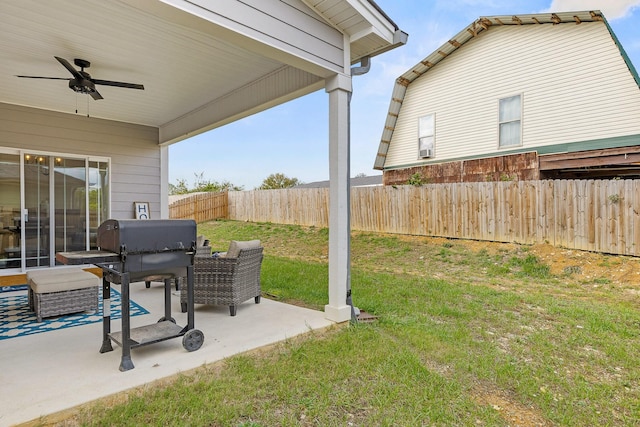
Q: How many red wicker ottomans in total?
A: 0